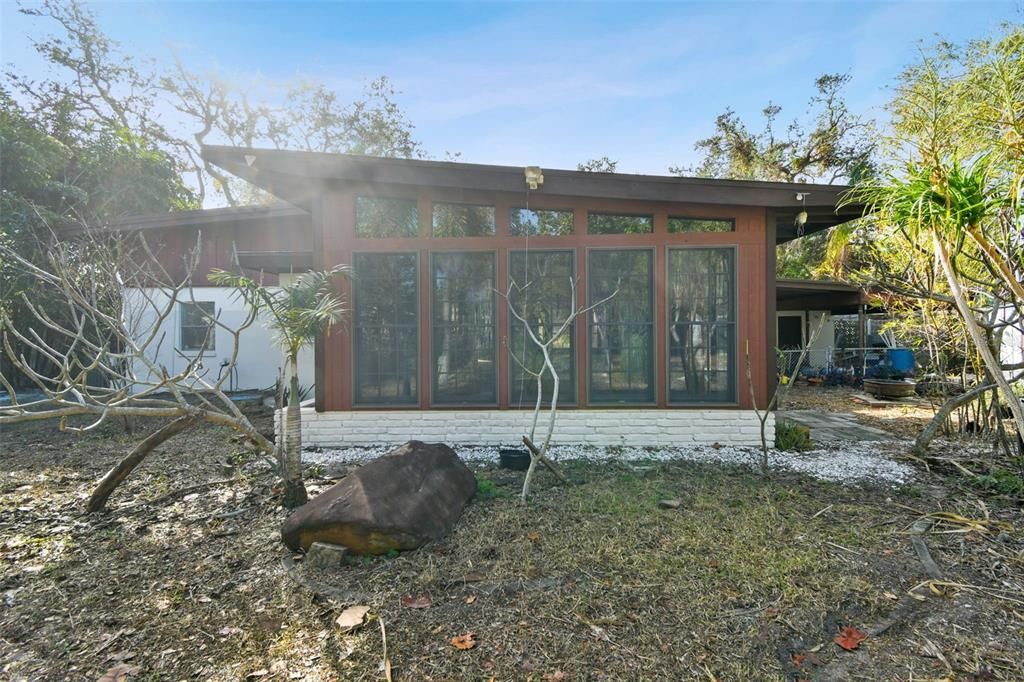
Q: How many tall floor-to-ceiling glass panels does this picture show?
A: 5